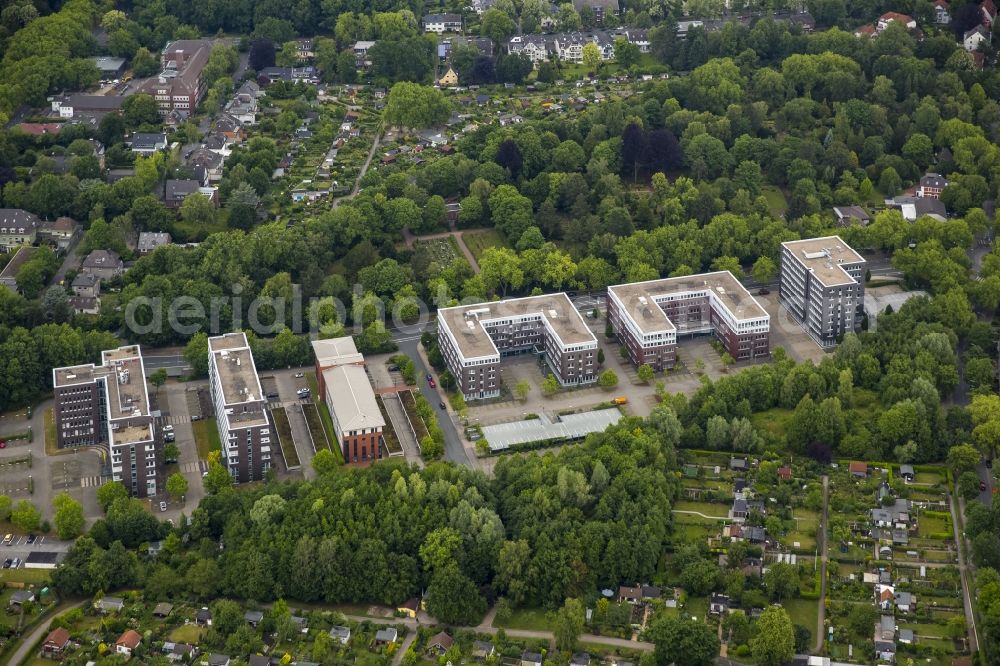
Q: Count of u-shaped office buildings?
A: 2